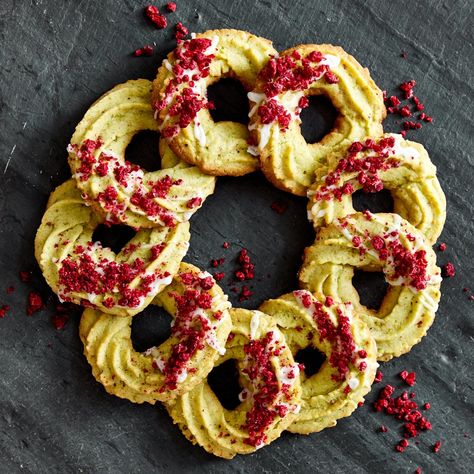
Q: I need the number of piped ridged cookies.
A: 9